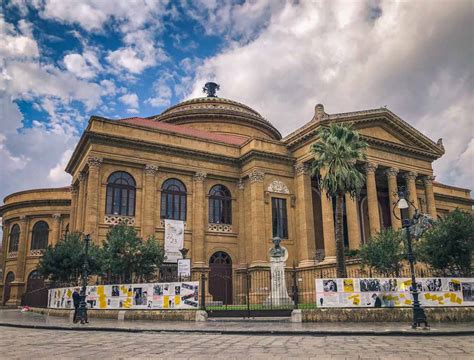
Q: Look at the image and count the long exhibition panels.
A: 2